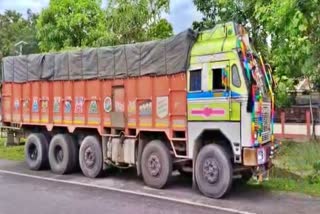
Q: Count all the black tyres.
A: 5